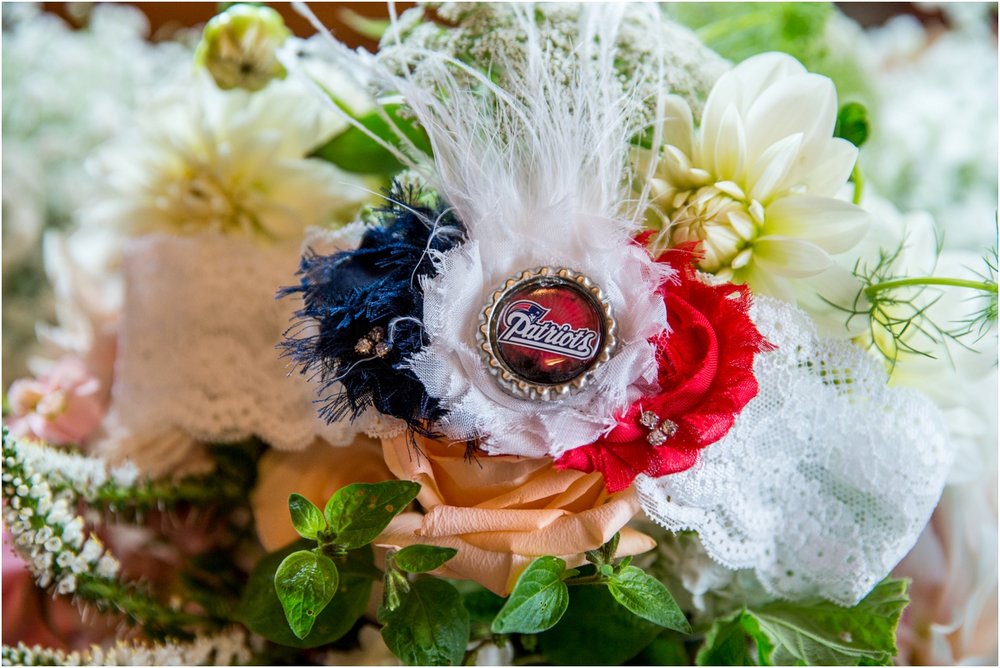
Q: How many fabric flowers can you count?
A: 3